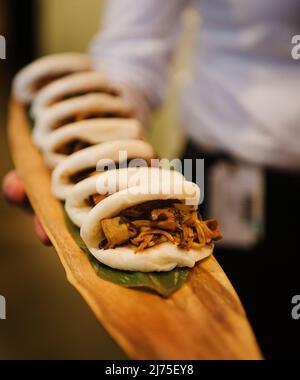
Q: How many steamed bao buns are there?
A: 7